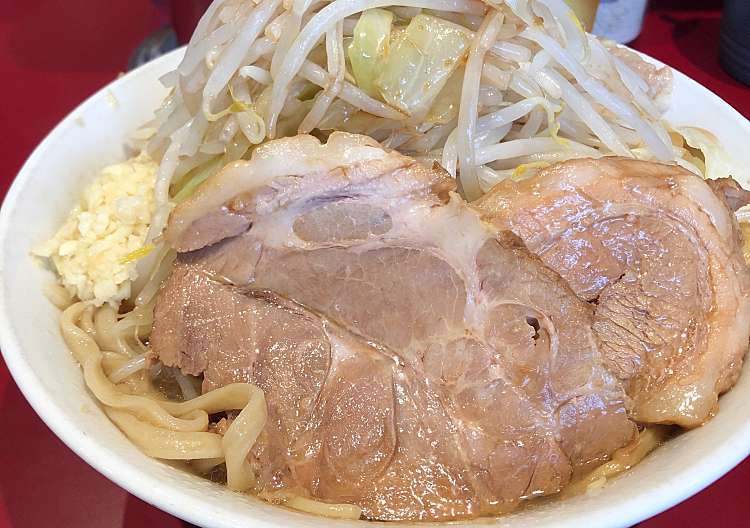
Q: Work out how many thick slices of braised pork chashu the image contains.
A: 2